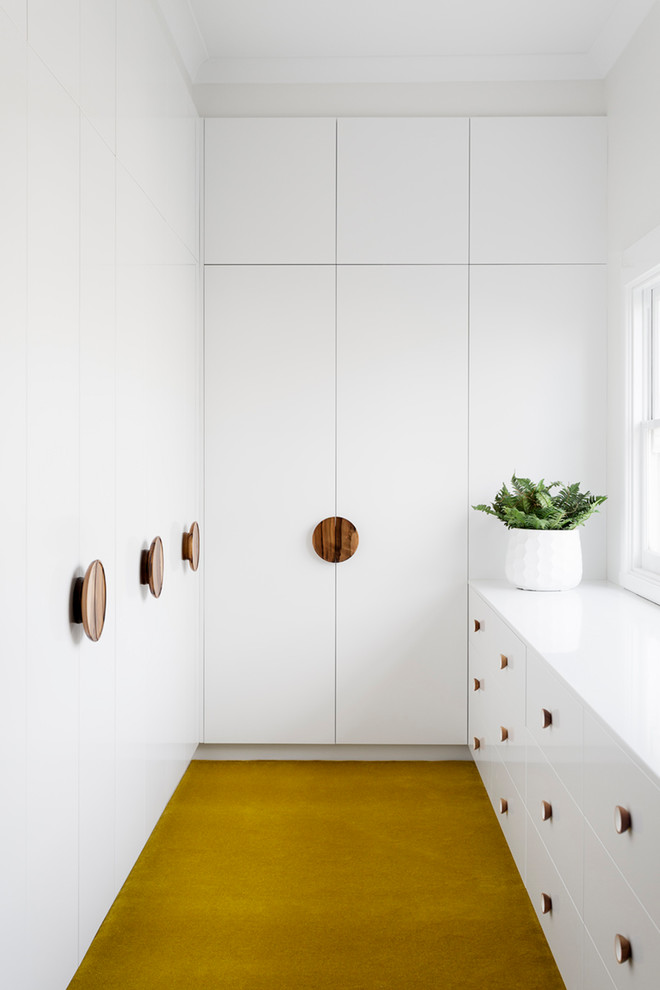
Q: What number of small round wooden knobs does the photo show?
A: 11